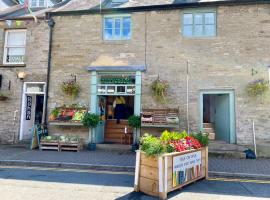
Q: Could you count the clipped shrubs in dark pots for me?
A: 2